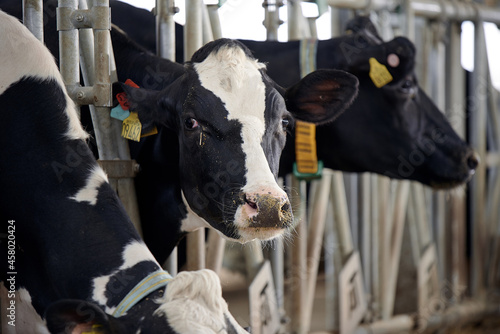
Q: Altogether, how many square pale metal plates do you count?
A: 3